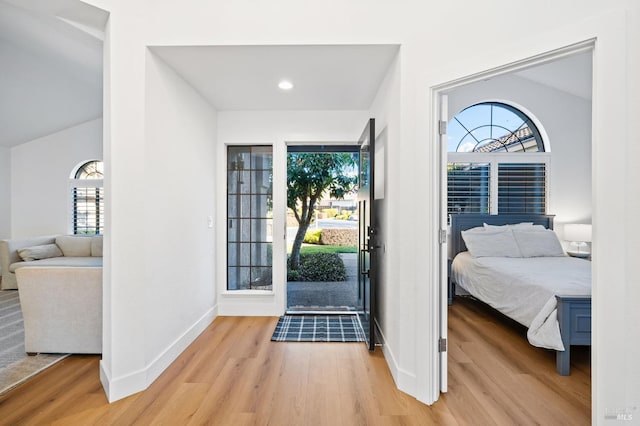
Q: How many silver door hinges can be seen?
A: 3